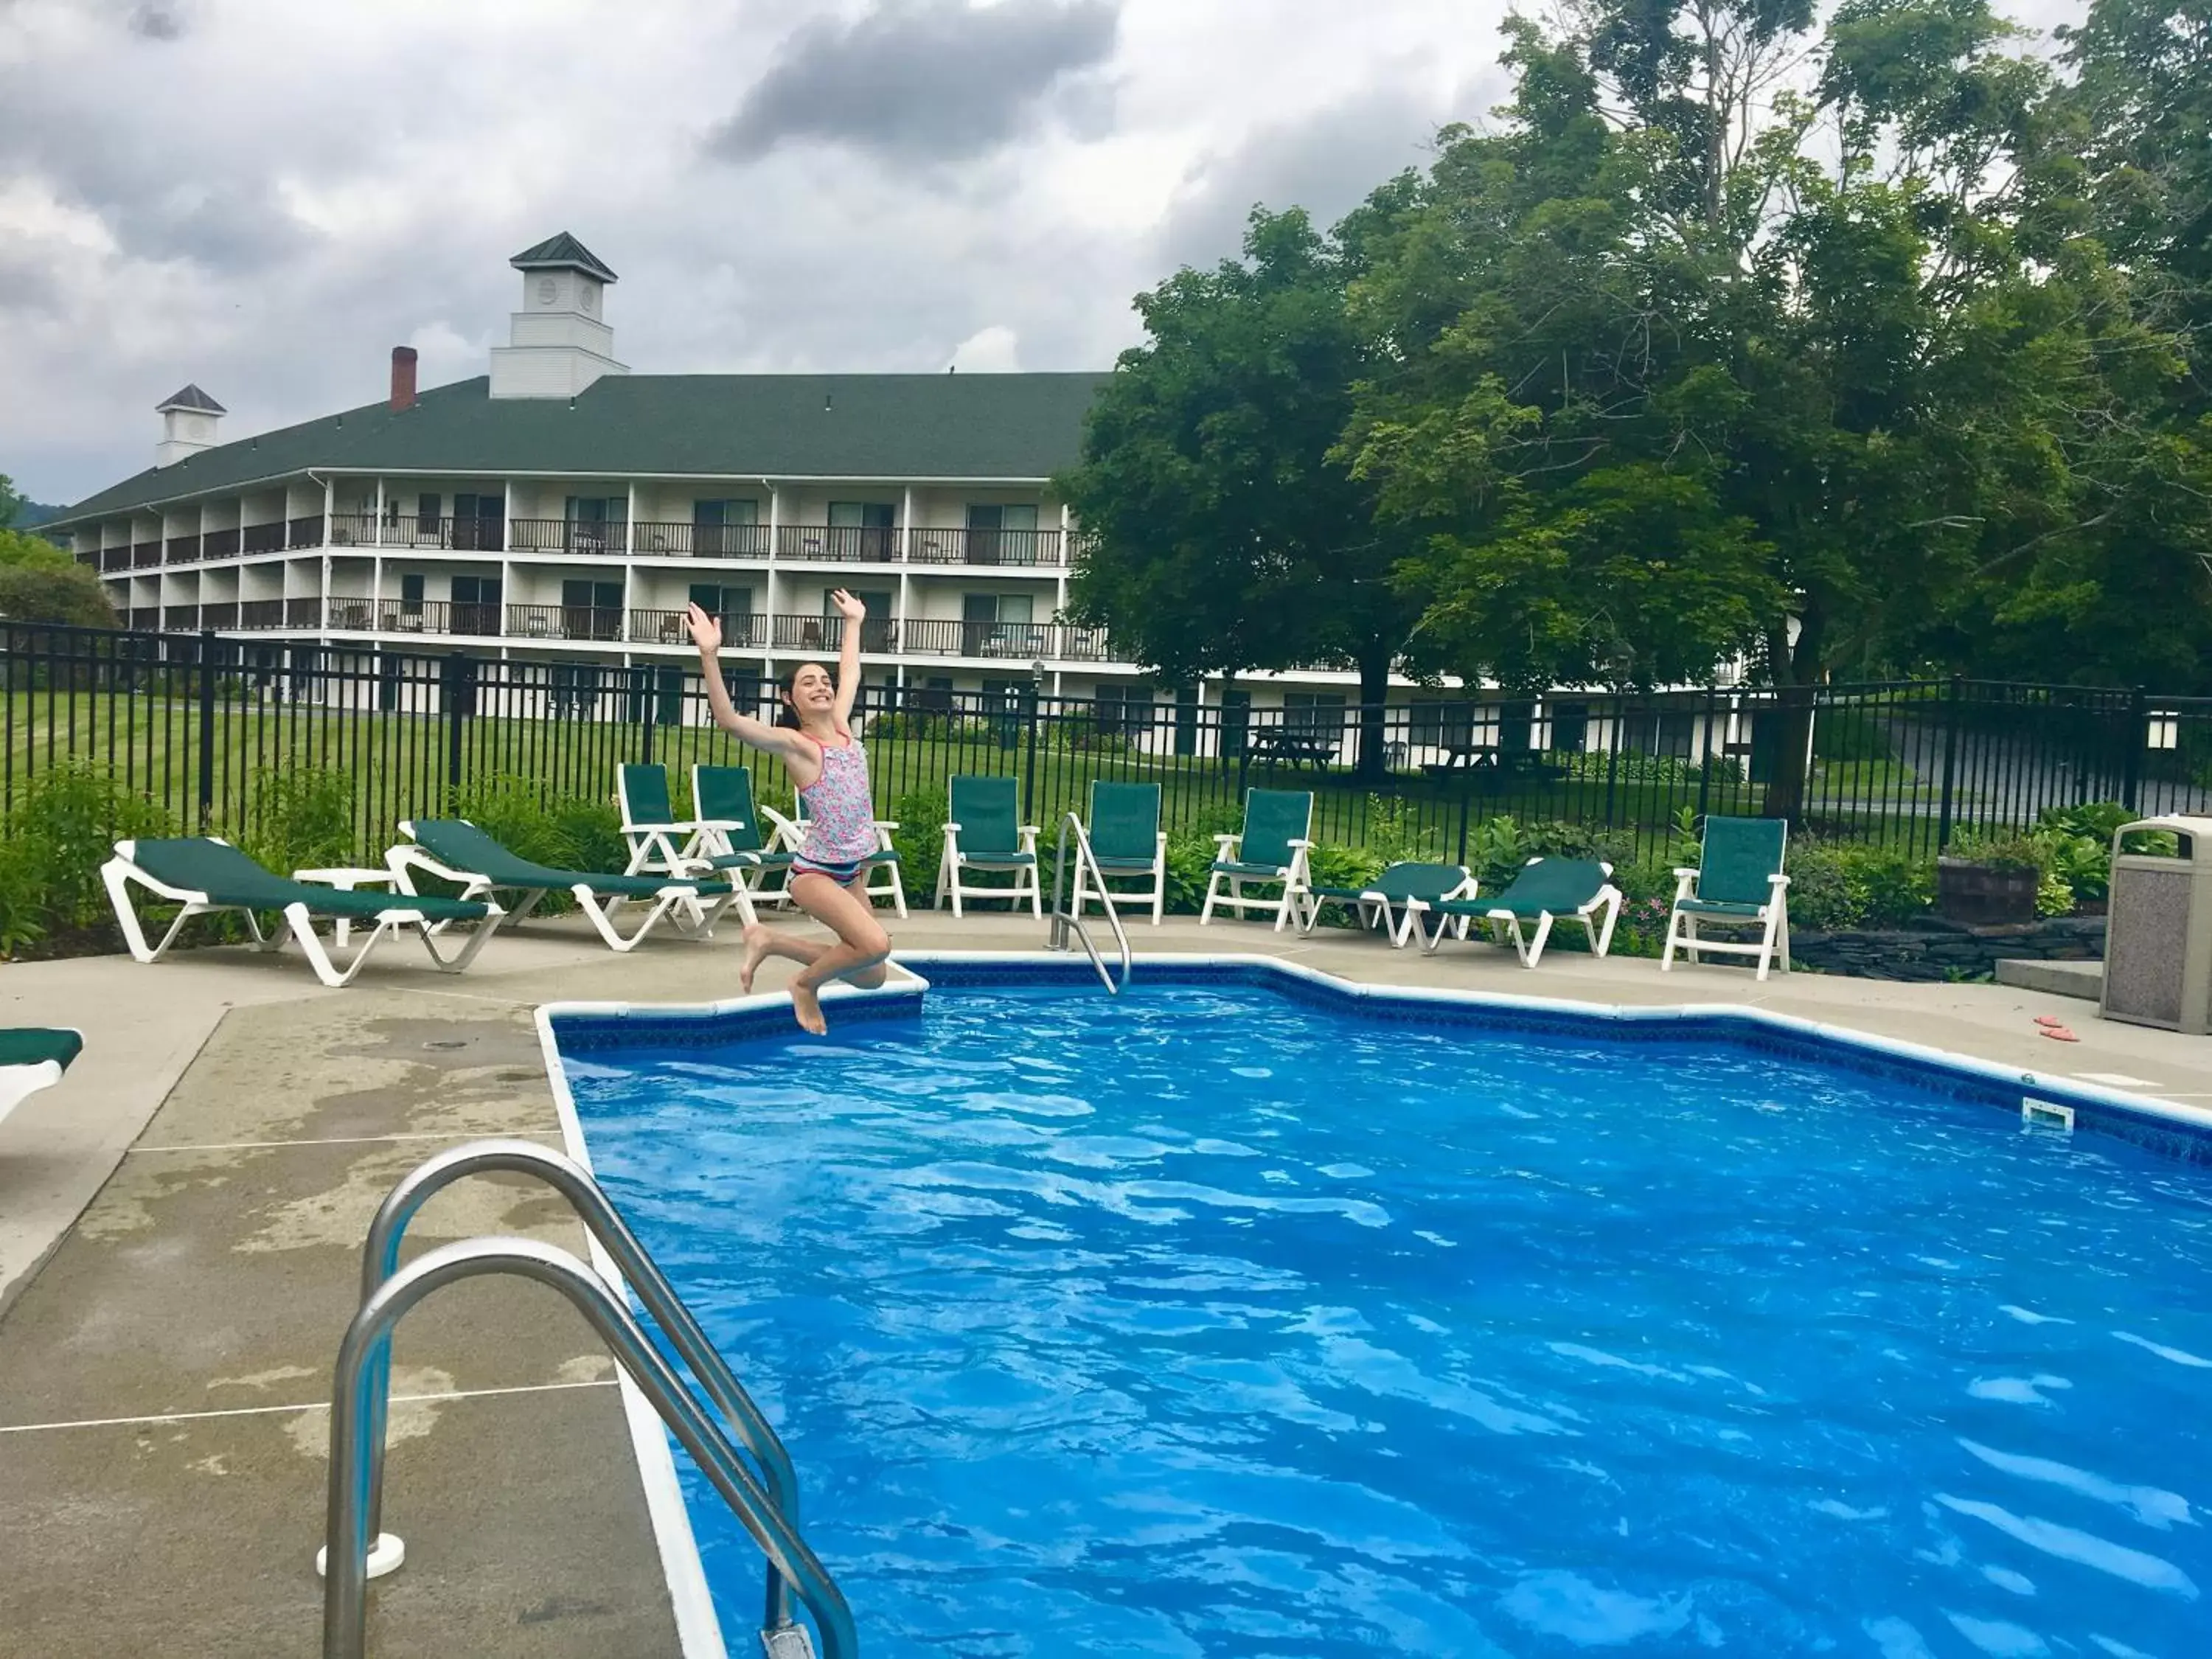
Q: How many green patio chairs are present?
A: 12